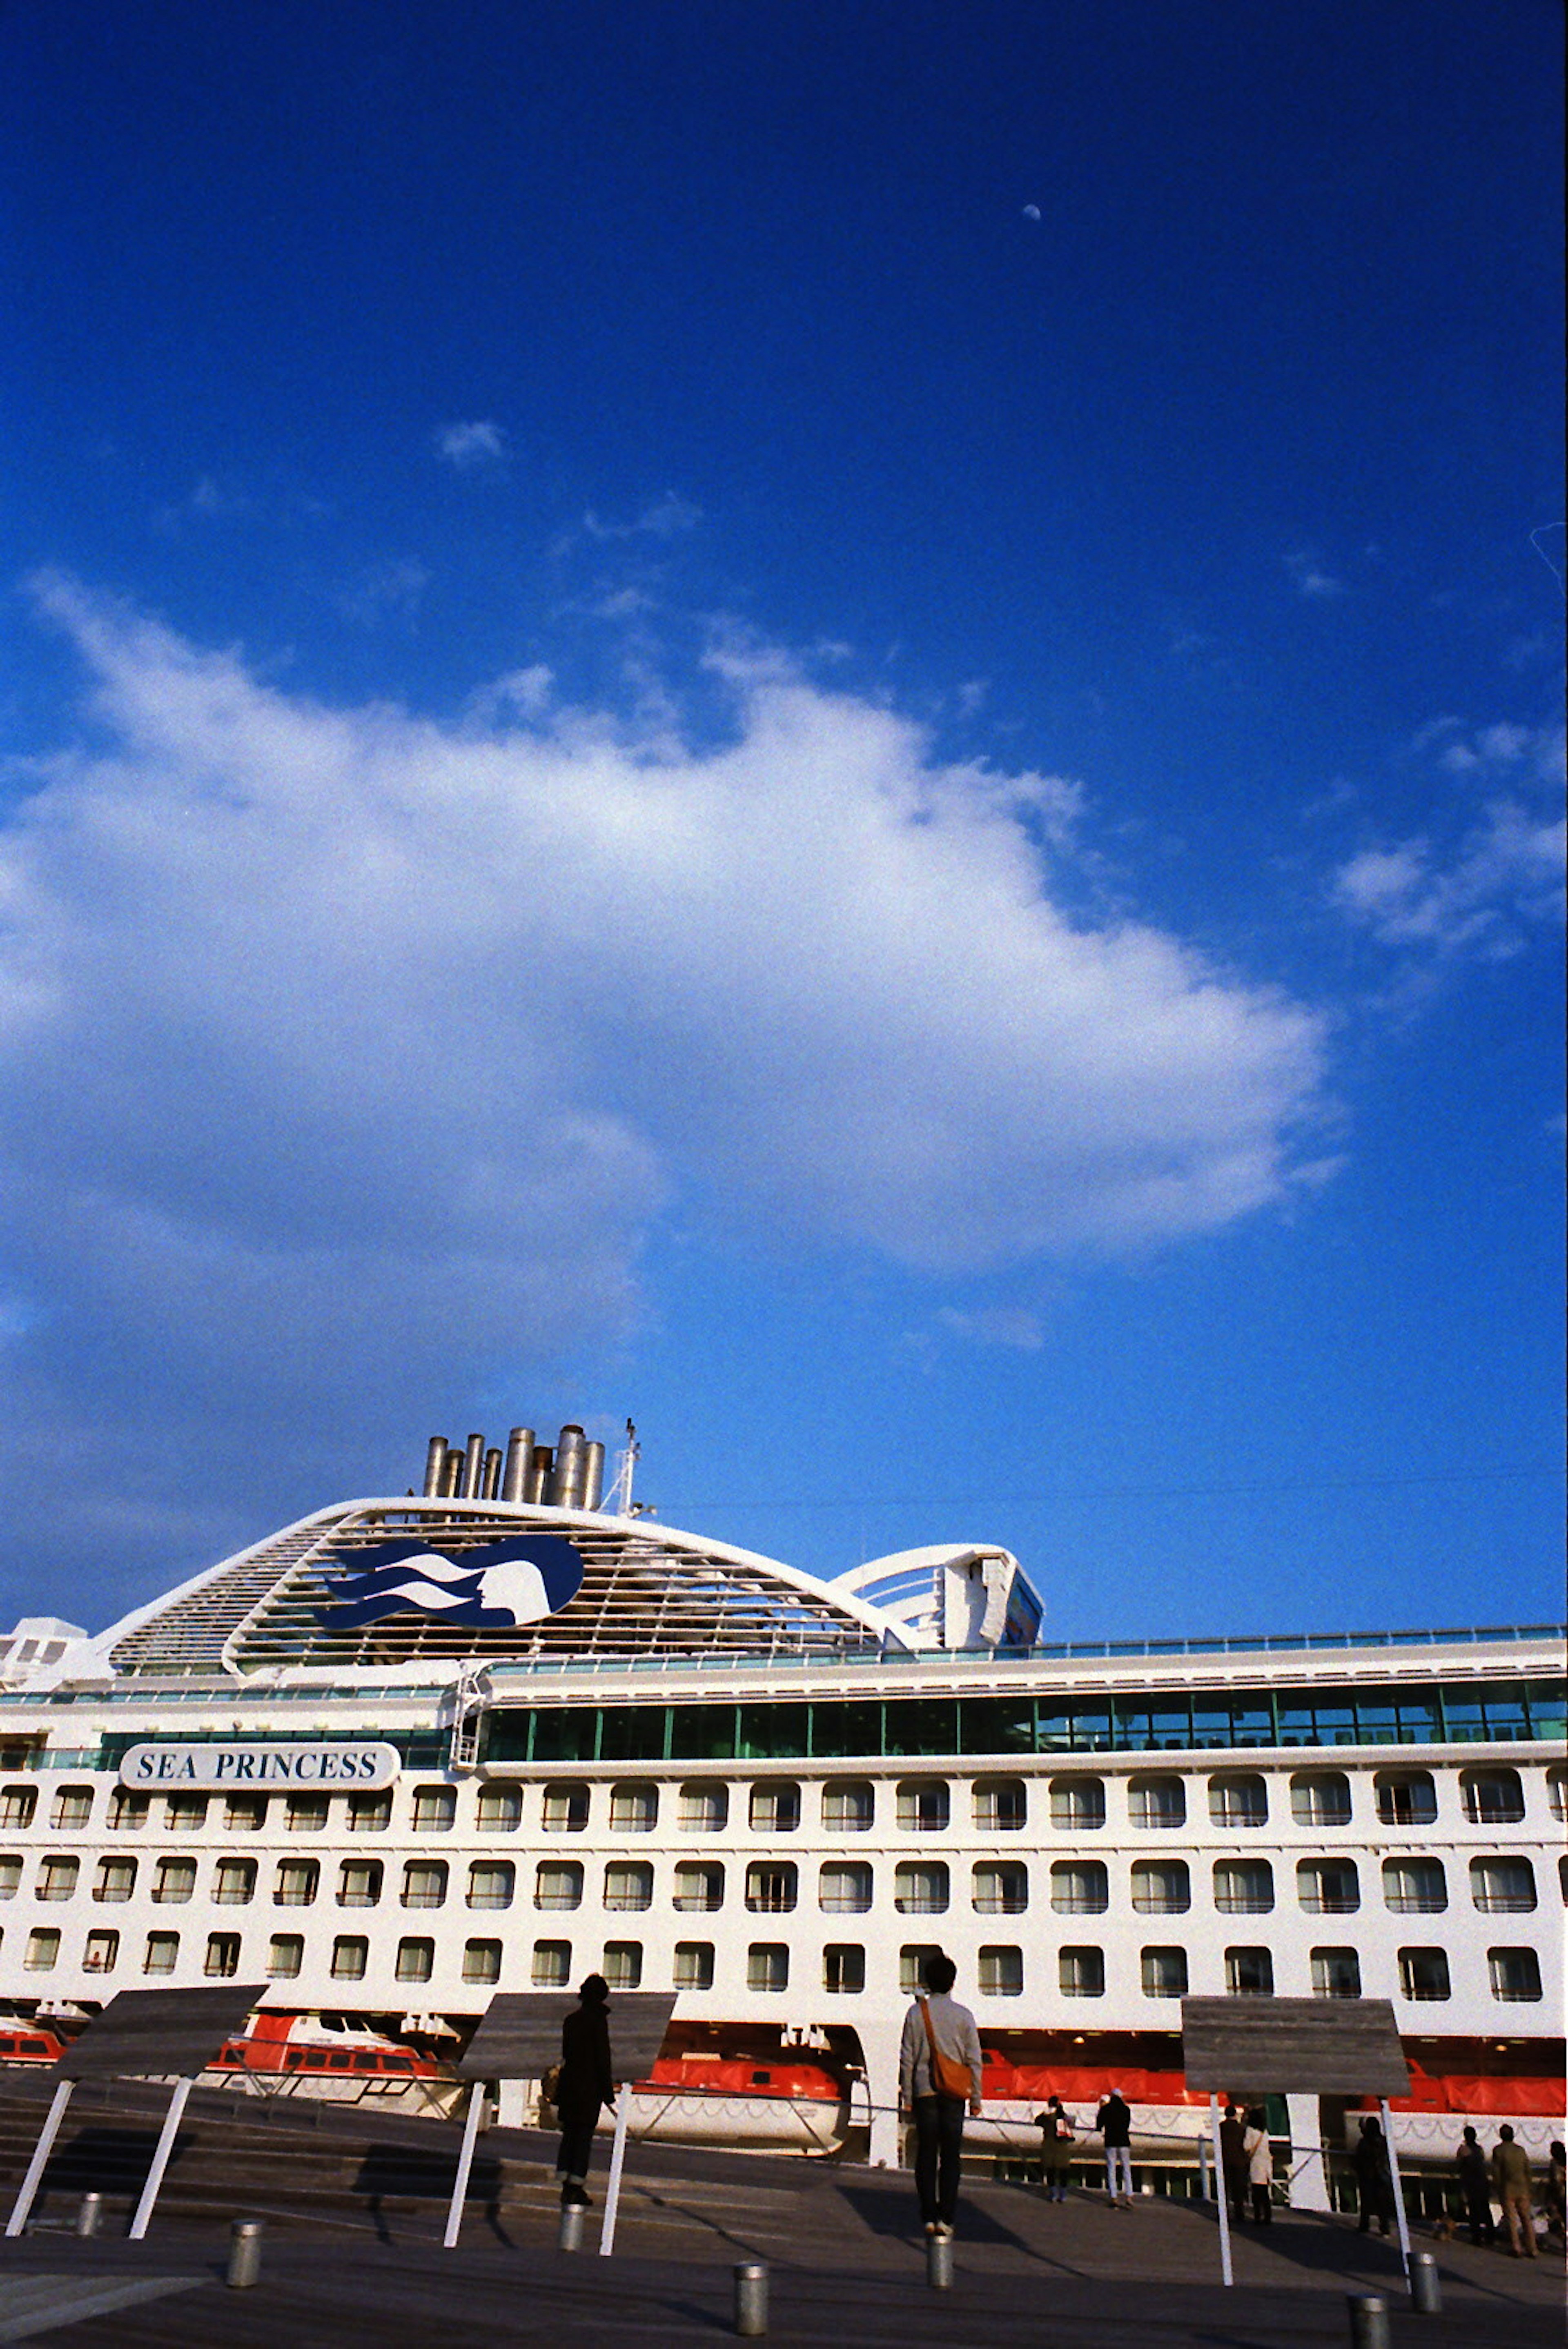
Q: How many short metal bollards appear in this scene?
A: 7